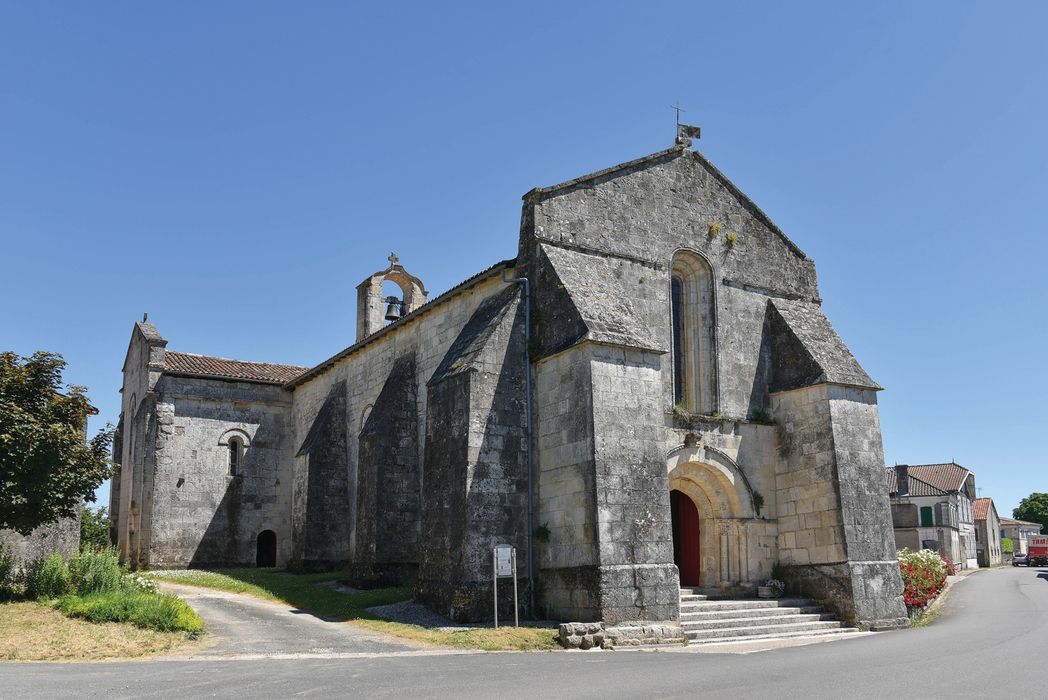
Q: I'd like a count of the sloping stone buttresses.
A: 5